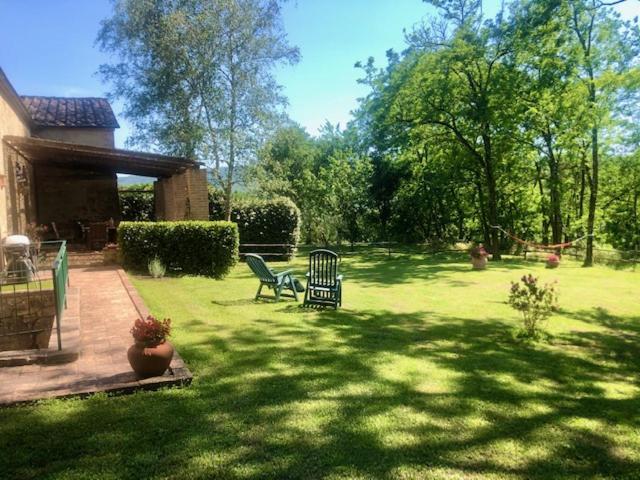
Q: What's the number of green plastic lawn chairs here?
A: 2